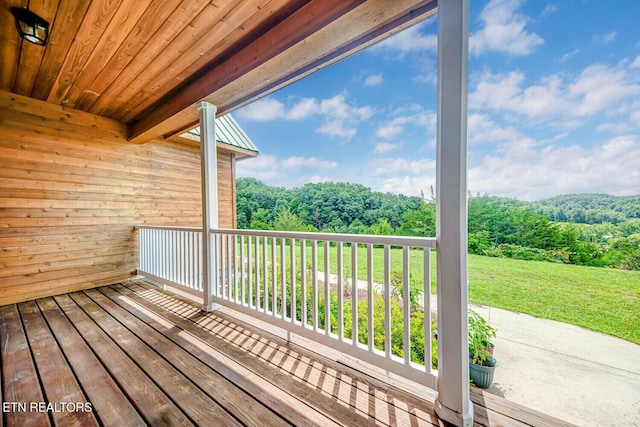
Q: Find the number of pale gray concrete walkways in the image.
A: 1